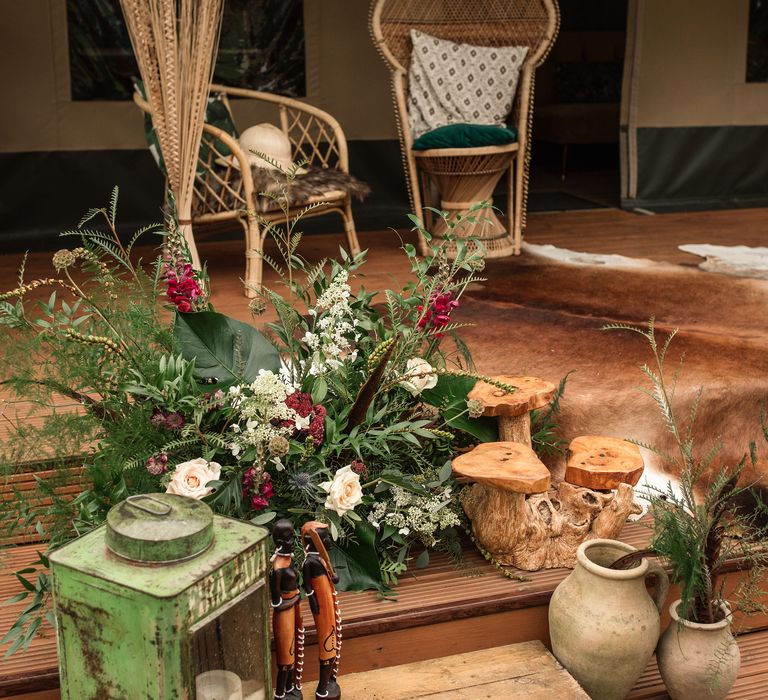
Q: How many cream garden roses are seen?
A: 3